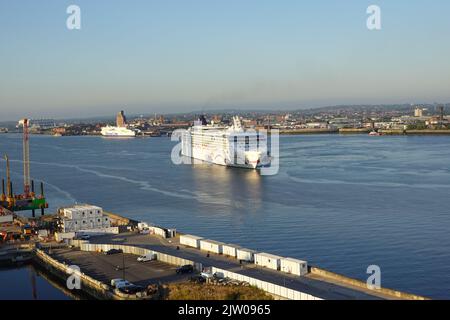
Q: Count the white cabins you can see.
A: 6